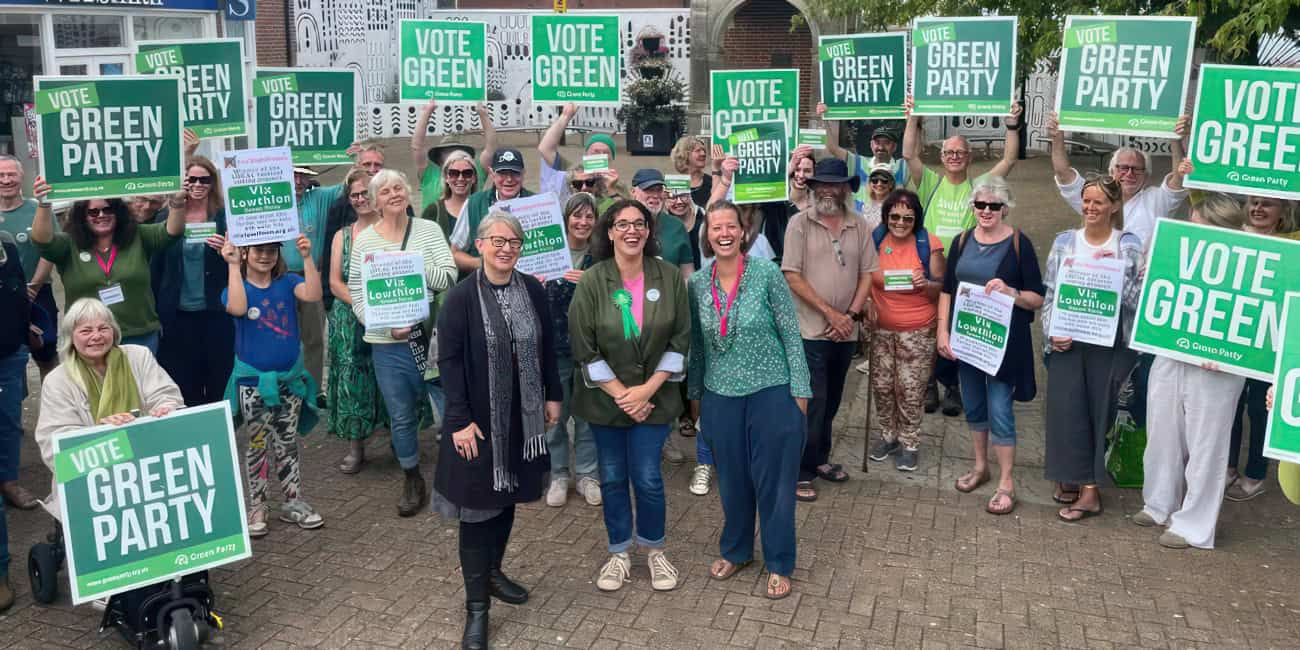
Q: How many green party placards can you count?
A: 14